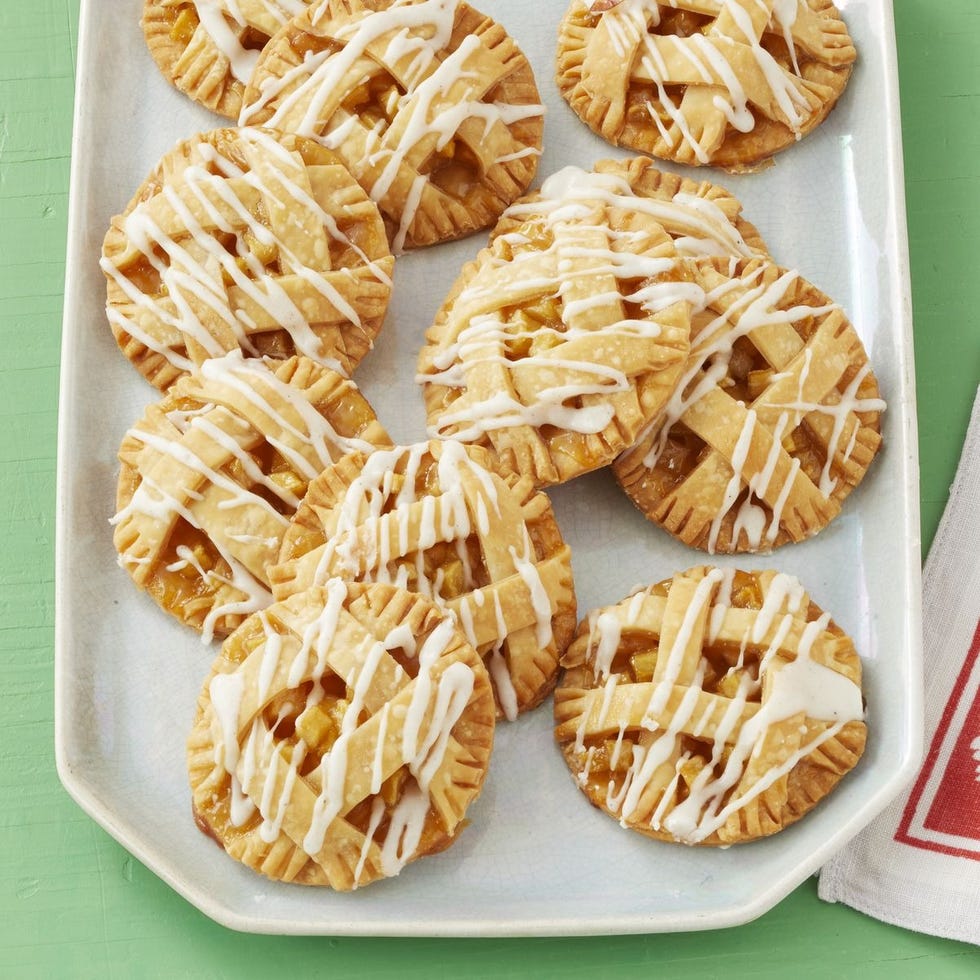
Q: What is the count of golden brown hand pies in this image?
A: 11